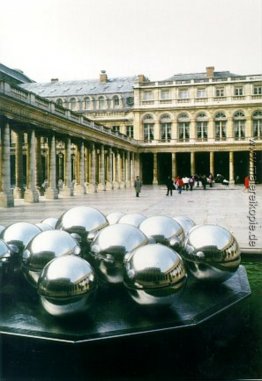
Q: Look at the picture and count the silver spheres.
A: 15